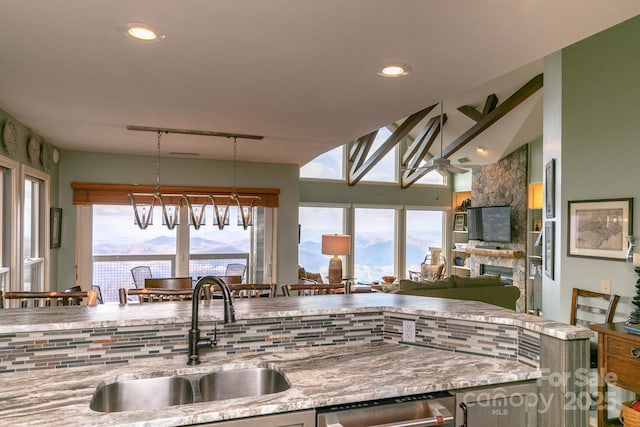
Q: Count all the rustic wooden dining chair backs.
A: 4